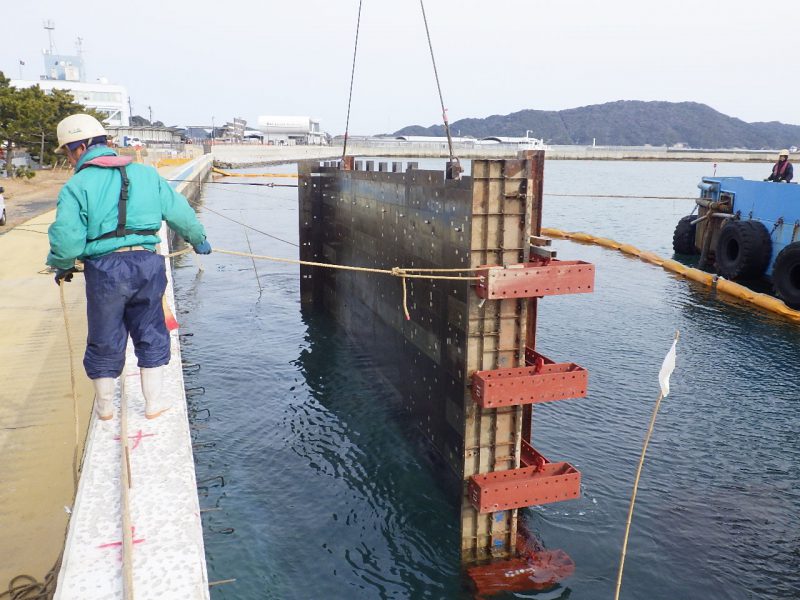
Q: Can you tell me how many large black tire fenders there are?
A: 3